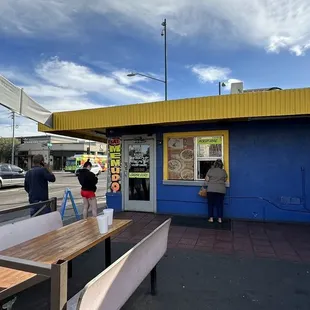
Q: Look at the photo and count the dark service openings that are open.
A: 1